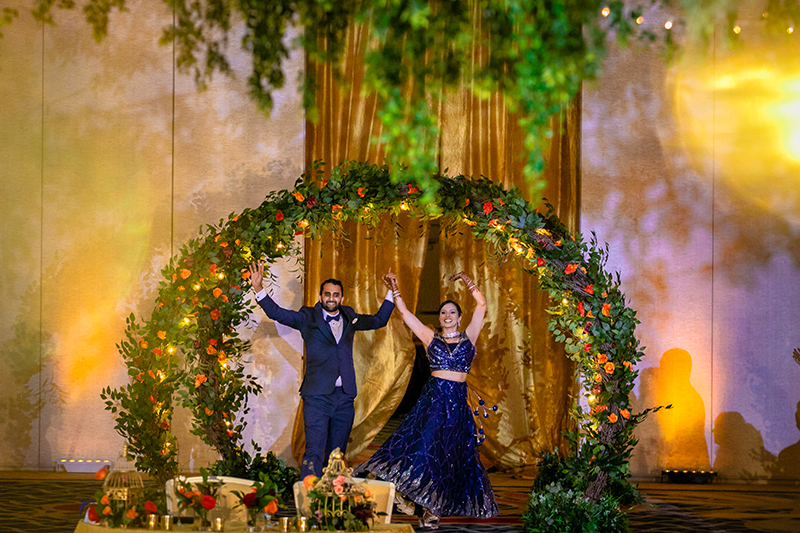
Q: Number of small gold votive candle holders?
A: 5